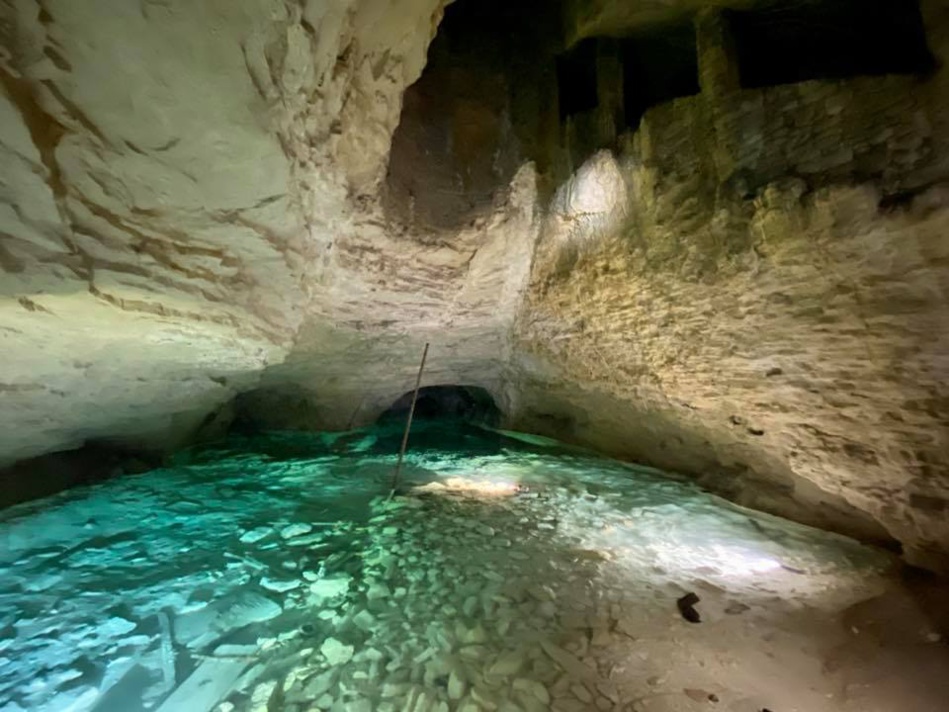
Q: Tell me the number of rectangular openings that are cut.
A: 3